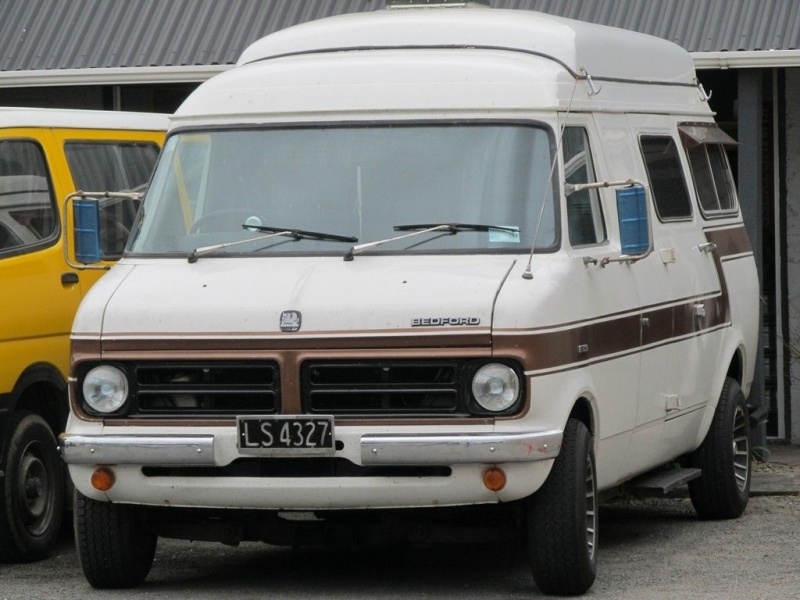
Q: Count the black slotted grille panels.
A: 2